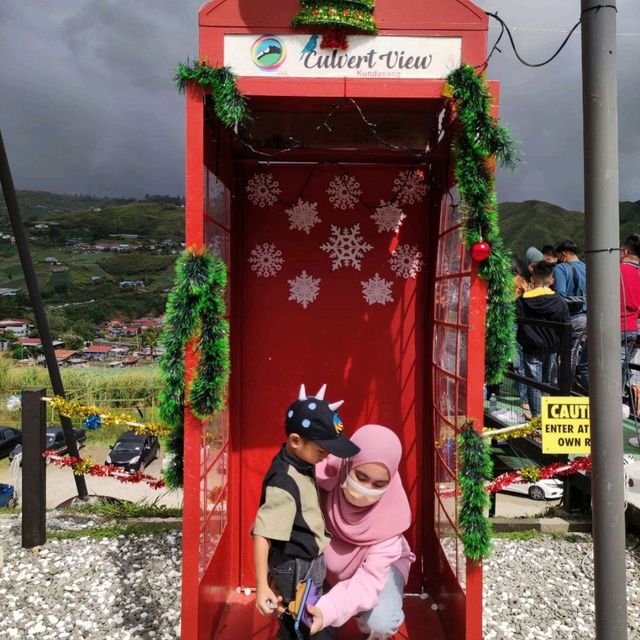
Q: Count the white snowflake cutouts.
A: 10